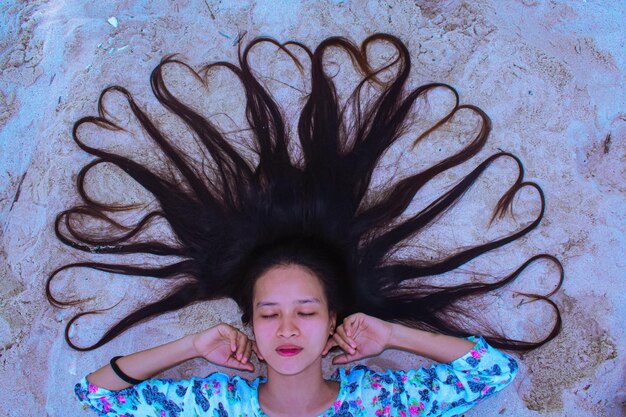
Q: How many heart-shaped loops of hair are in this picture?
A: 9